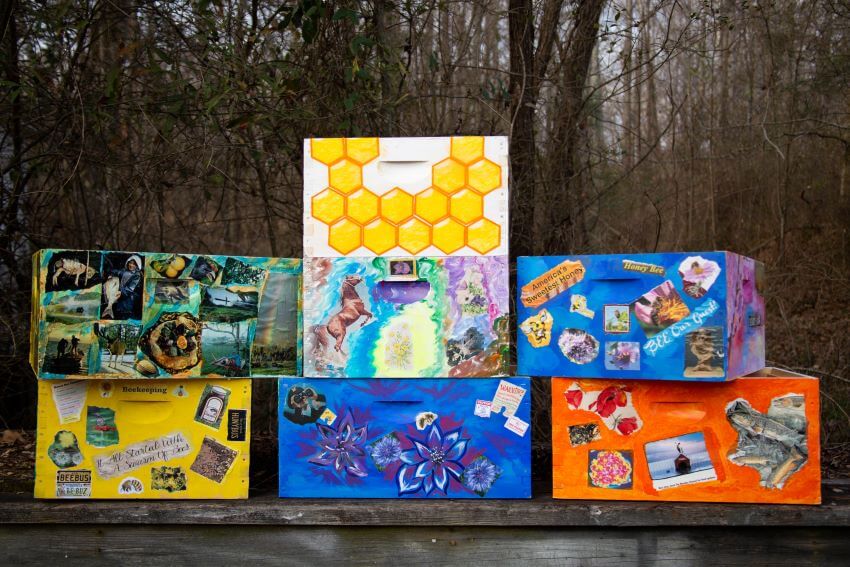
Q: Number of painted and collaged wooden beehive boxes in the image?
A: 7